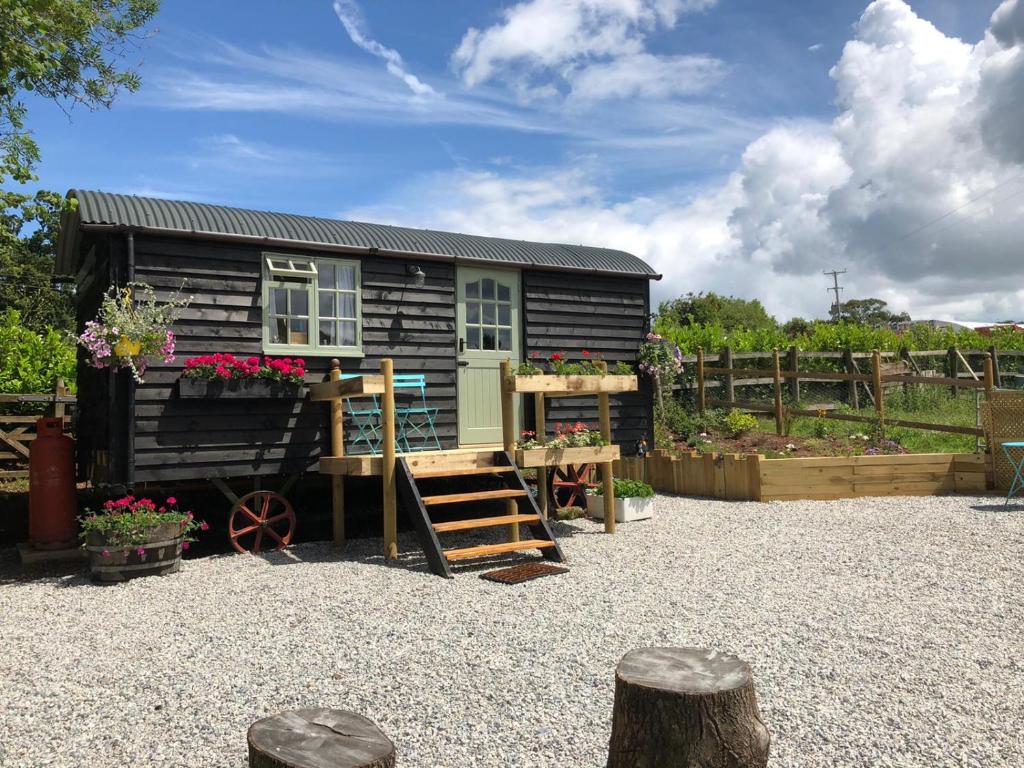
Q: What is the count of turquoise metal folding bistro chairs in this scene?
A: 2